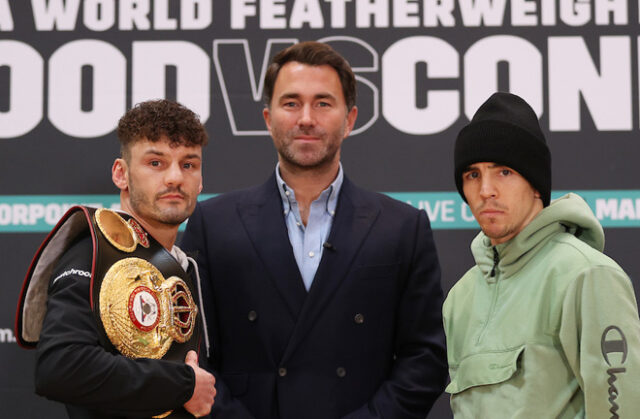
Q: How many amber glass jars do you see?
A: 0